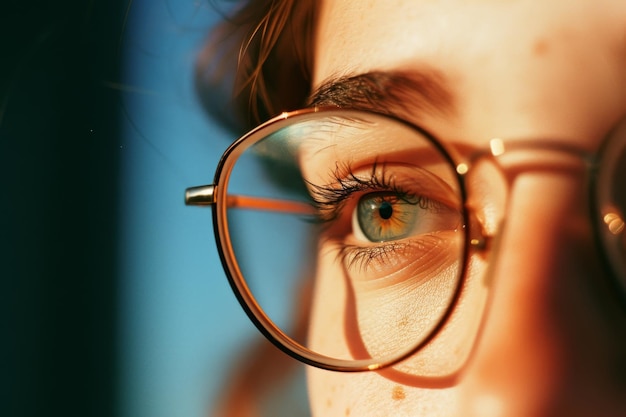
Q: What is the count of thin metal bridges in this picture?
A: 1